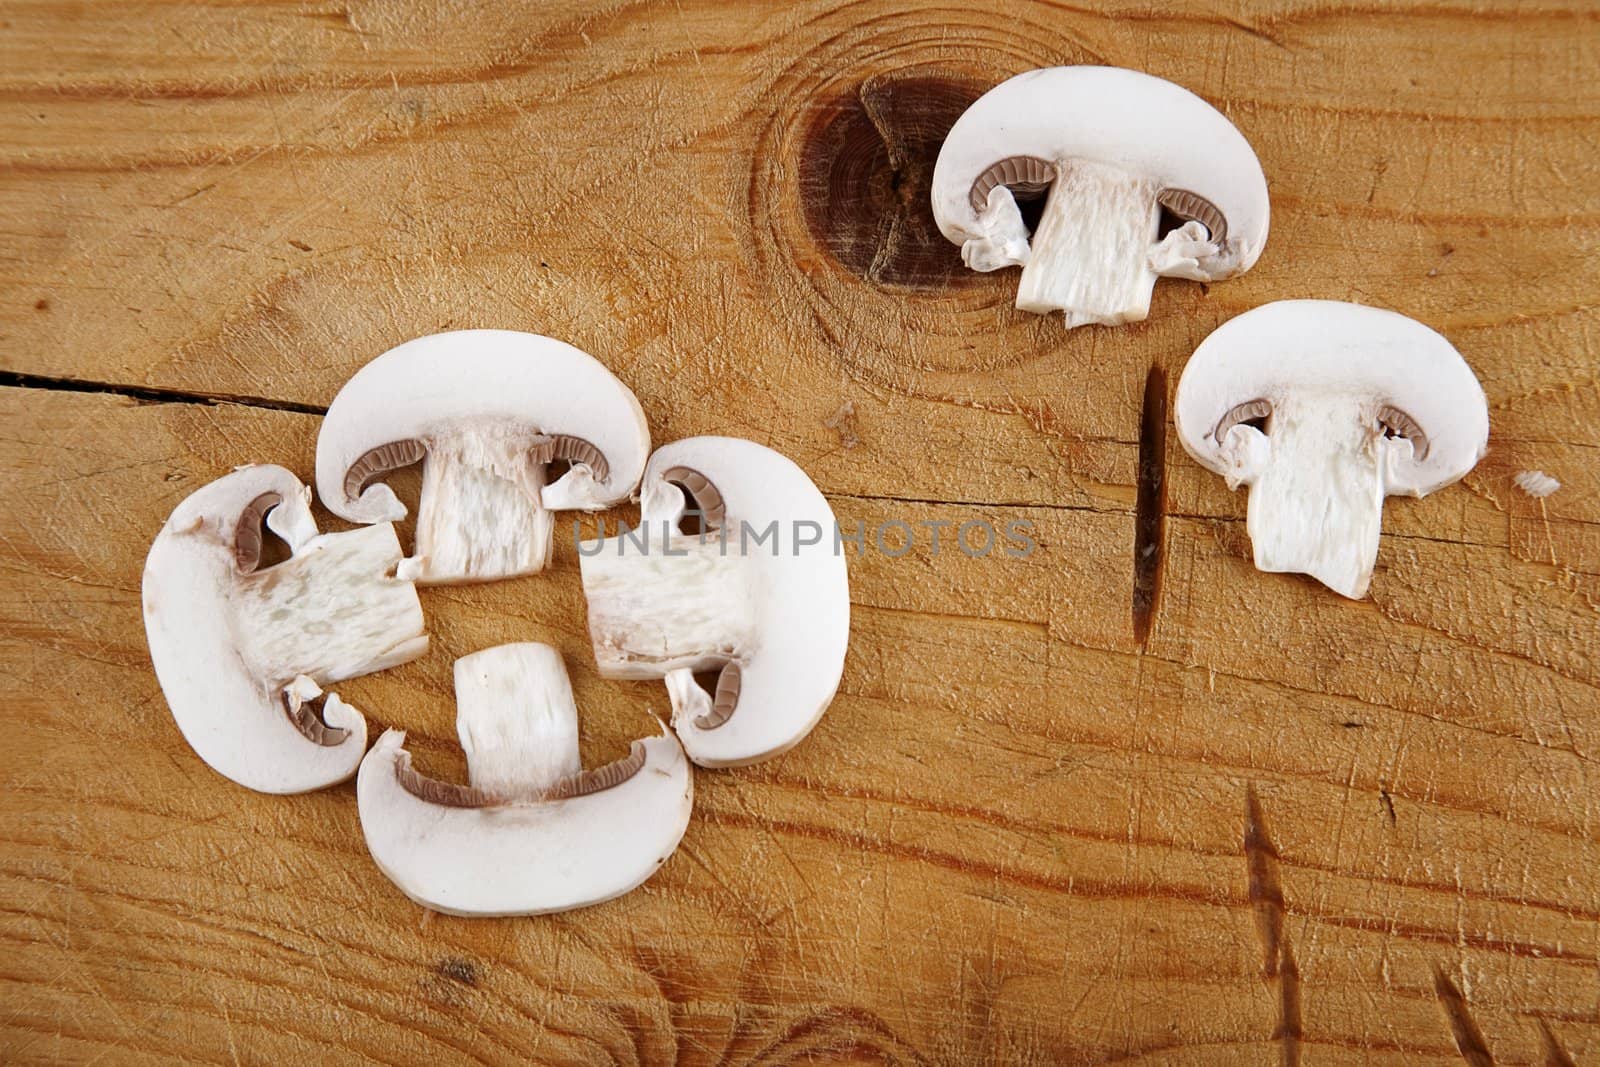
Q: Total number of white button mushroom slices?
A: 6